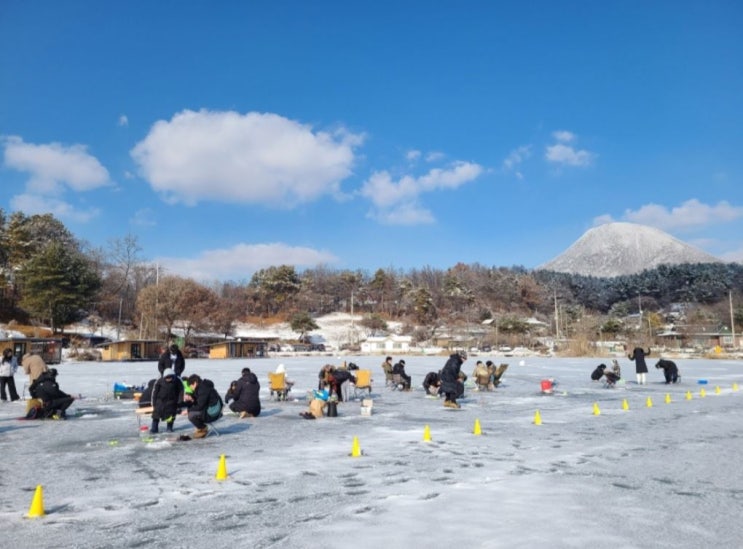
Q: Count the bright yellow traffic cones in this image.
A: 14